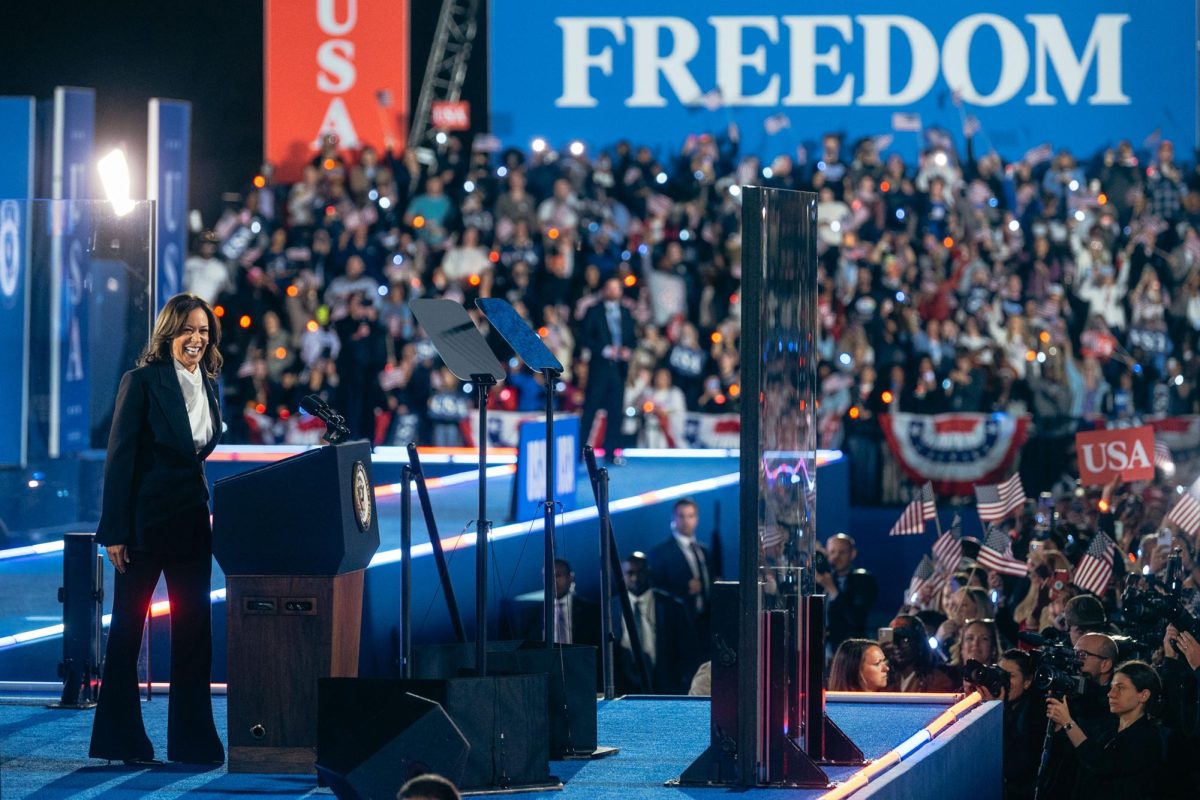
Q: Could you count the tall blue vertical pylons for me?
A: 3